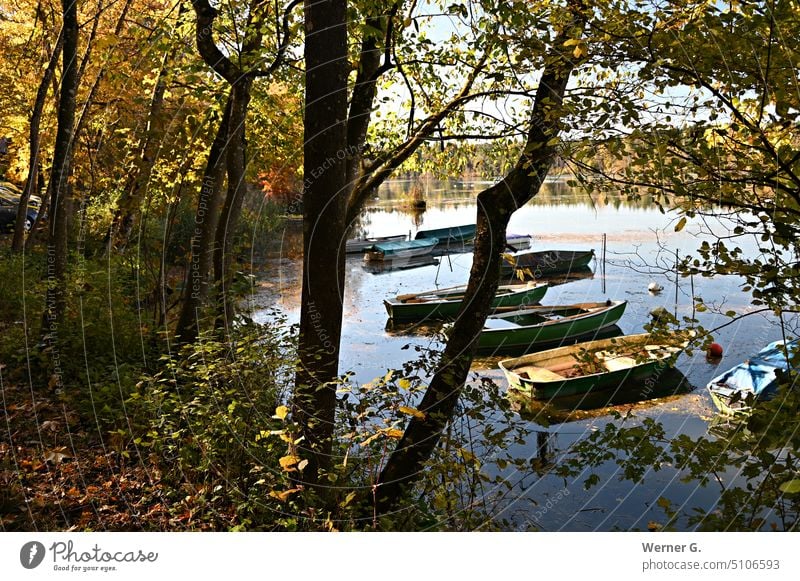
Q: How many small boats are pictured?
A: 9